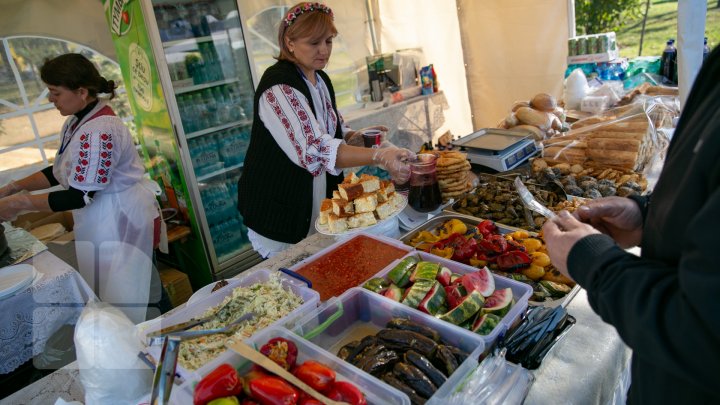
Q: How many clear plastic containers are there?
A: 5